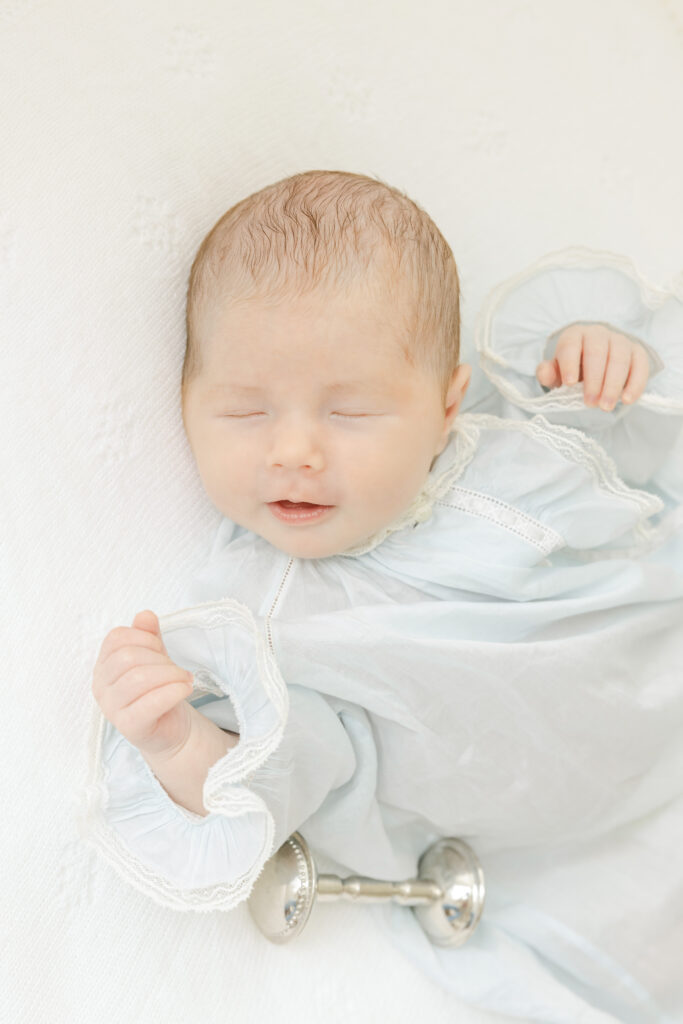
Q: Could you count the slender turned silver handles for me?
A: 1